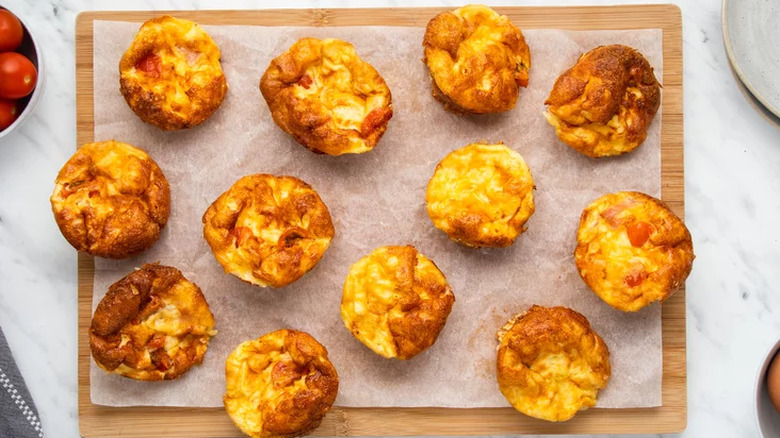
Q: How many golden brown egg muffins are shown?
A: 12